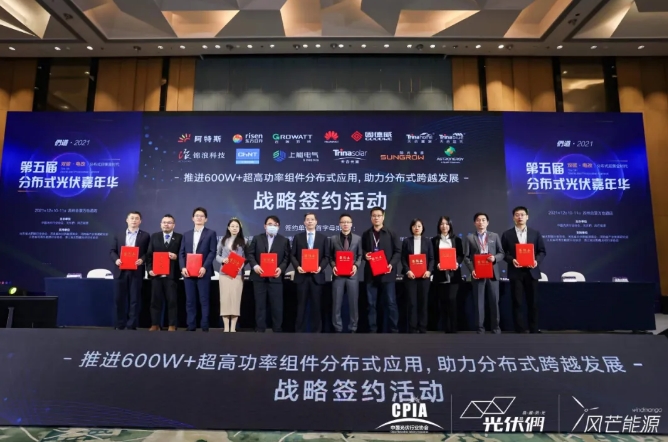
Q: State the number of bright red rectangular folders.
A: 12